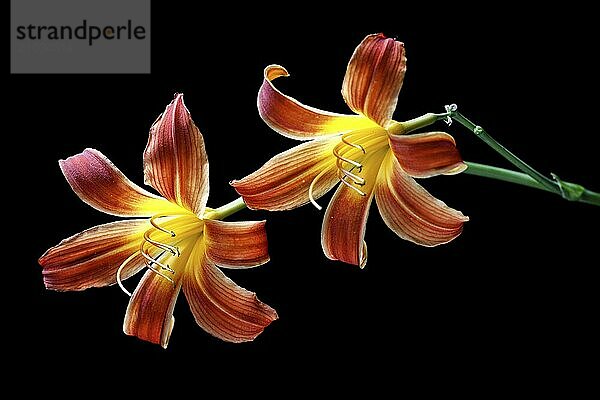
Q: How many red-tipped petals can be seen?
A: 12